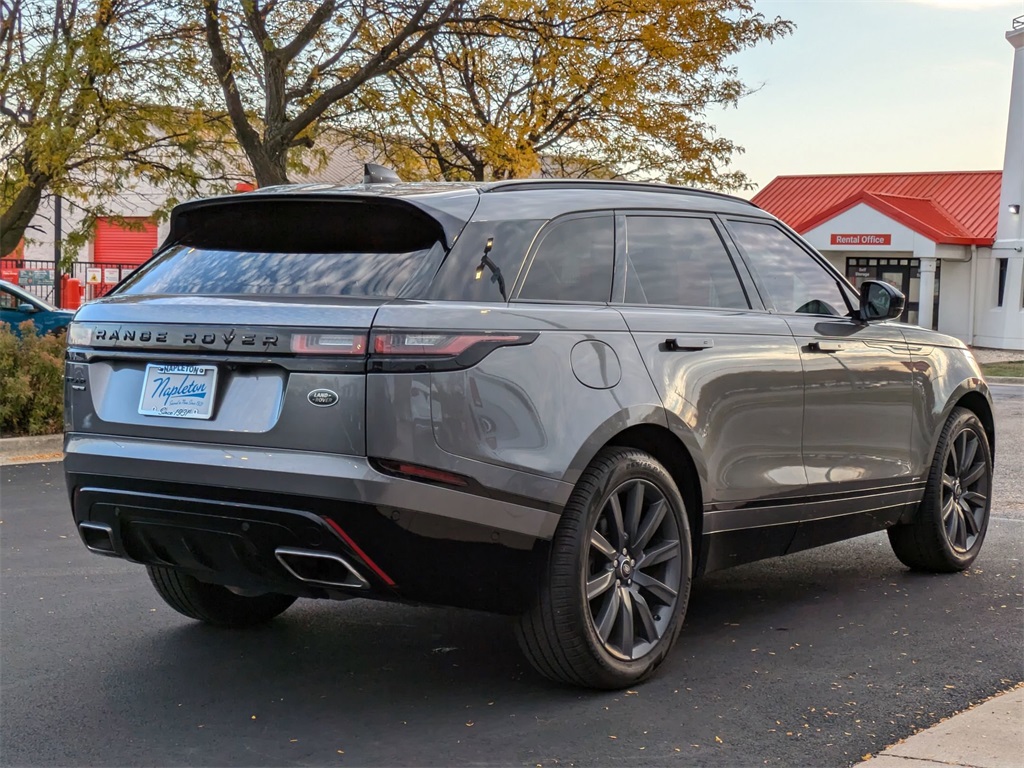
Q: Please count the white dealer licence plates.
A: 1